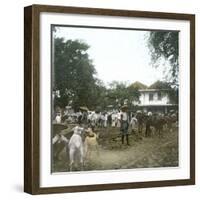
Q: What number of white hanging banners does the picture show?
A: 0